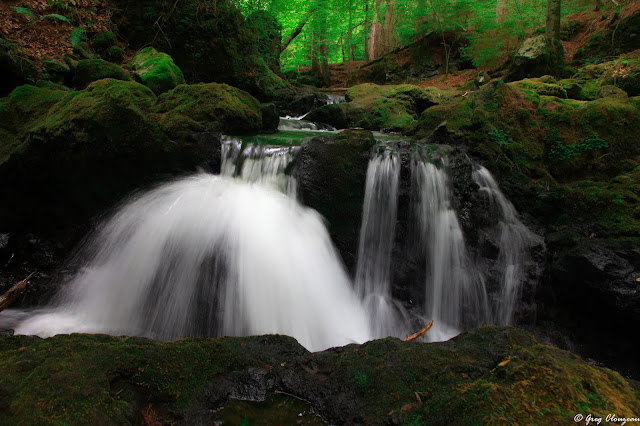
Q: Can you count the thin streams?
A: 3